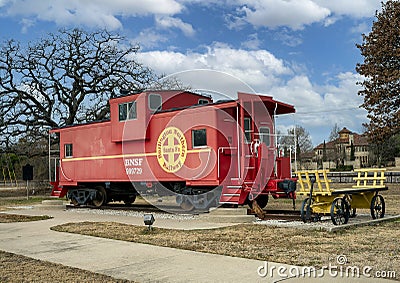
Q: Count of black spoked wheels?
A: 4